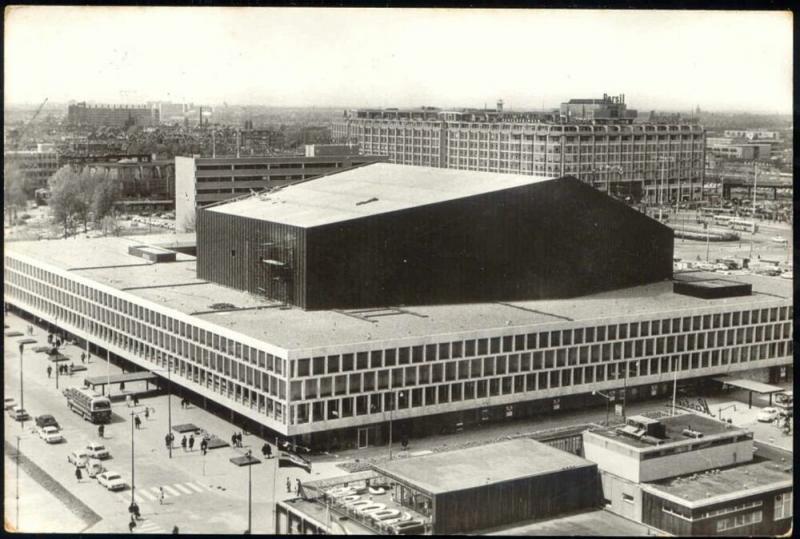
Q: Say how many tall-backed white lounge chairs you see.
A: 0